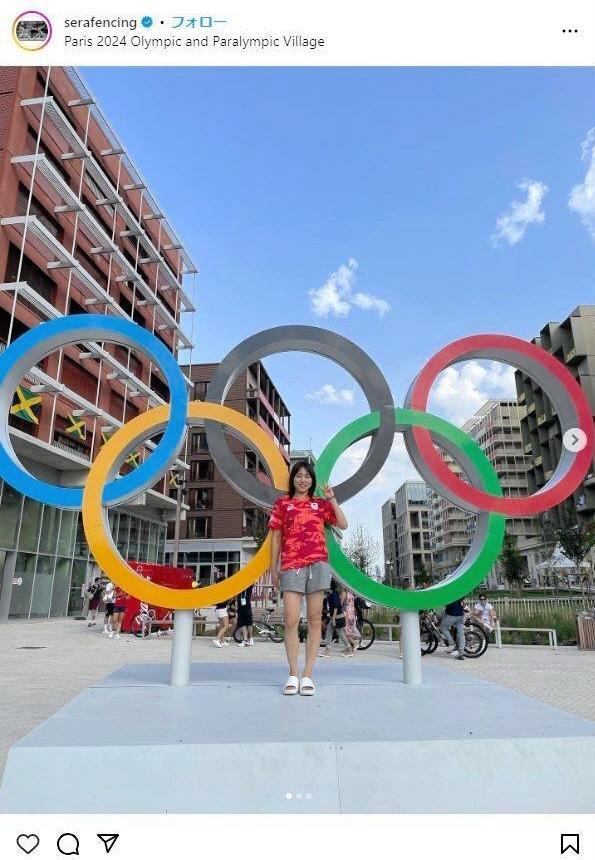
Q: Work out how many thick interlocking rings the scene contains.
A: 5